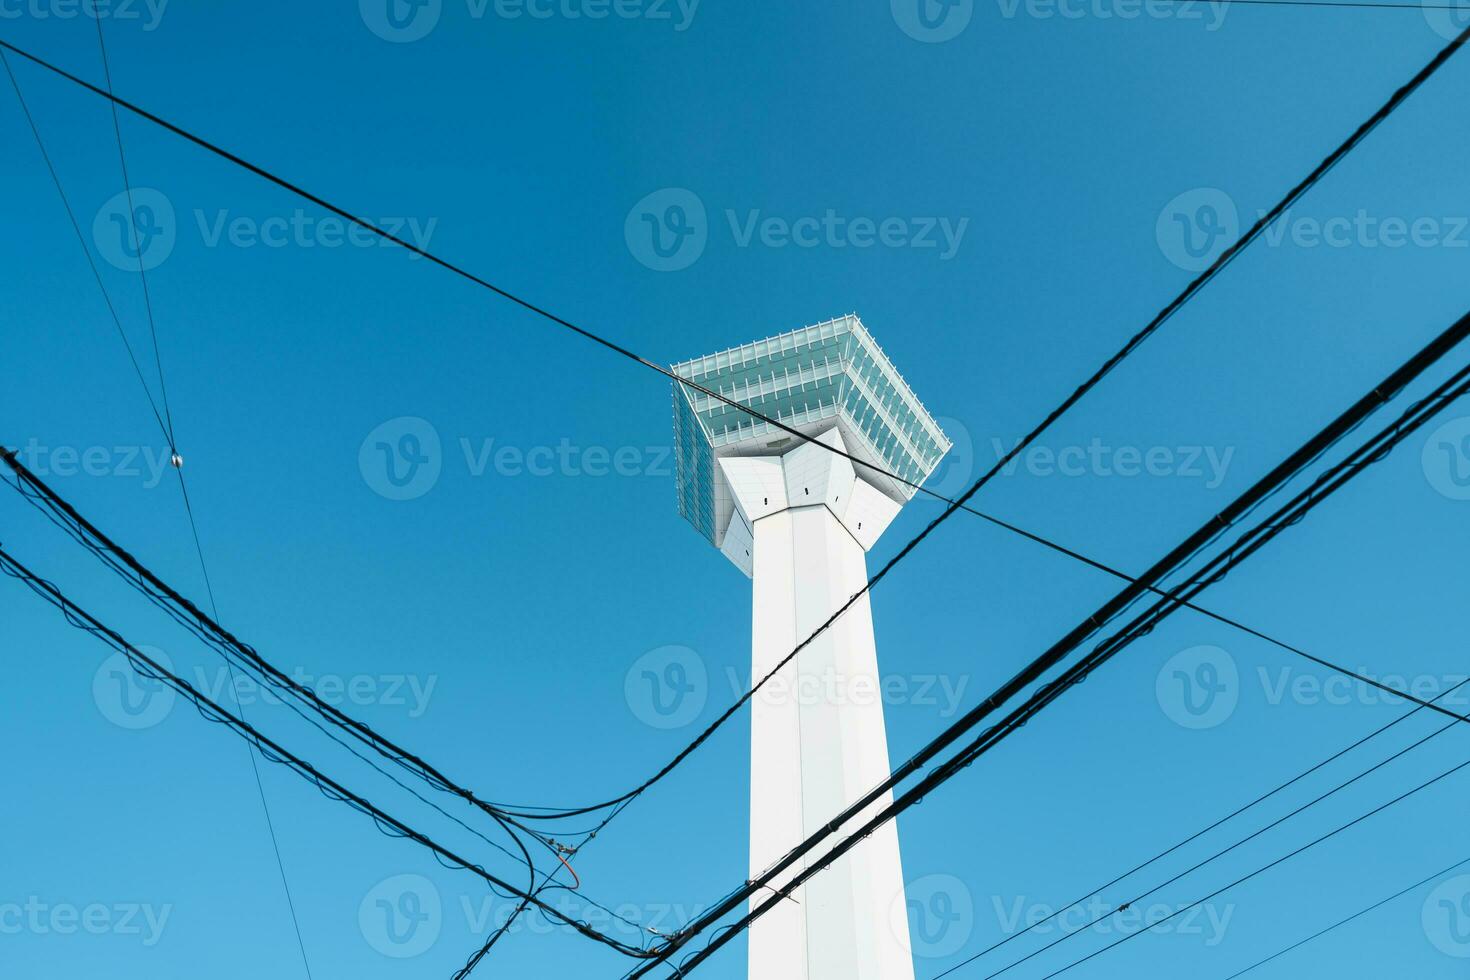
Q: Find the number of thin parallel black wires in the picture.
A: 4